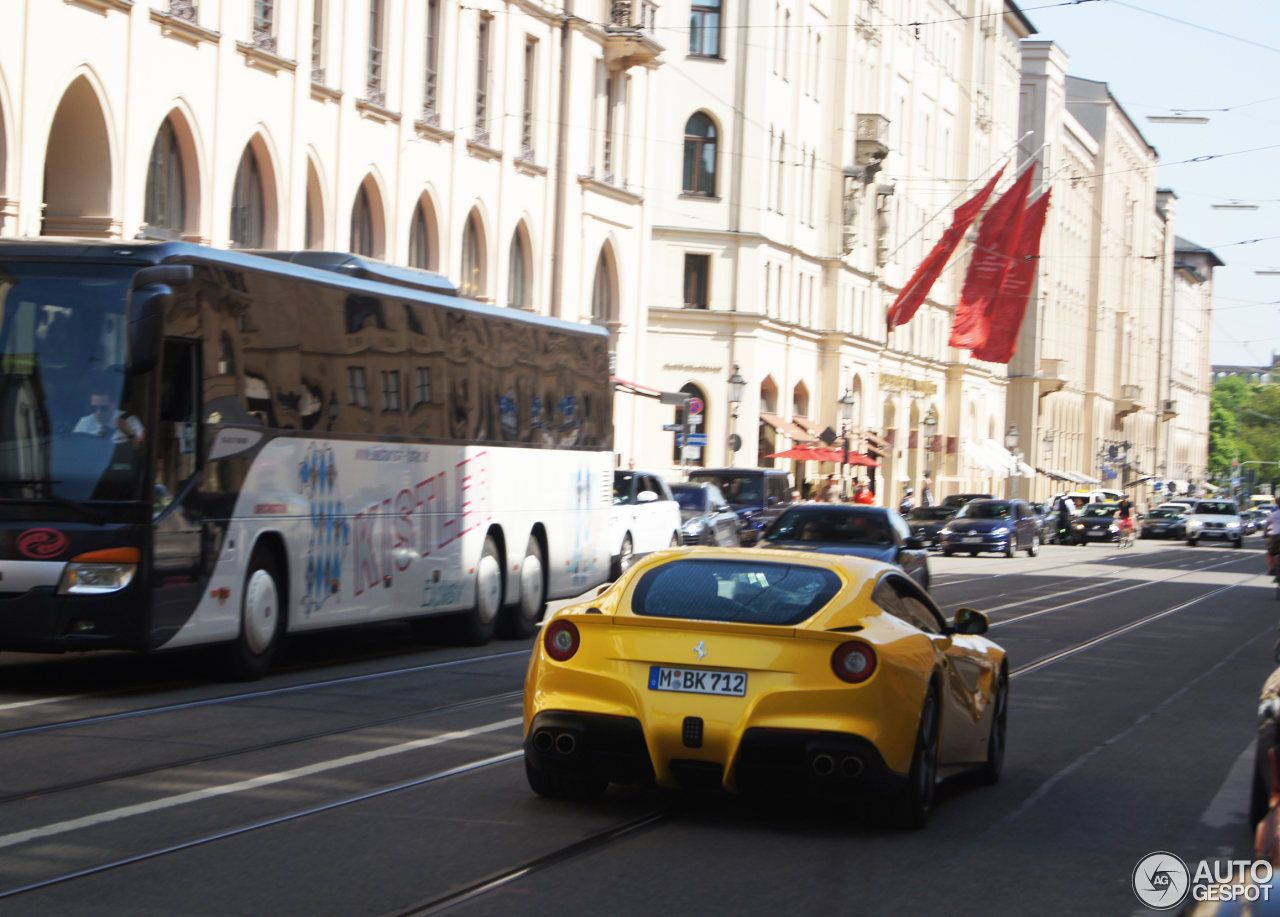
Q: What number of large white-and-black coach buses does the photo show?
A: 1